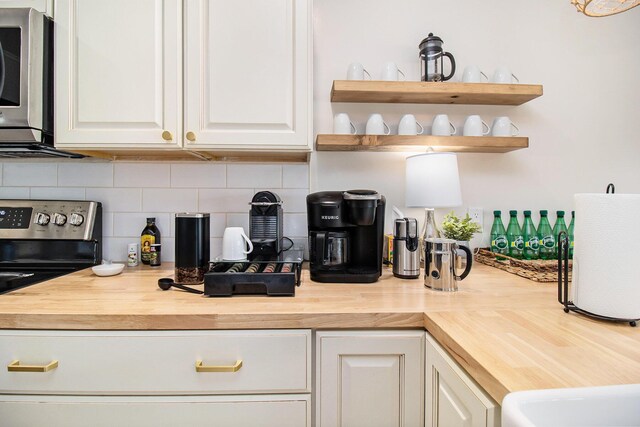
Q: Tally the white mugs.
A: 11